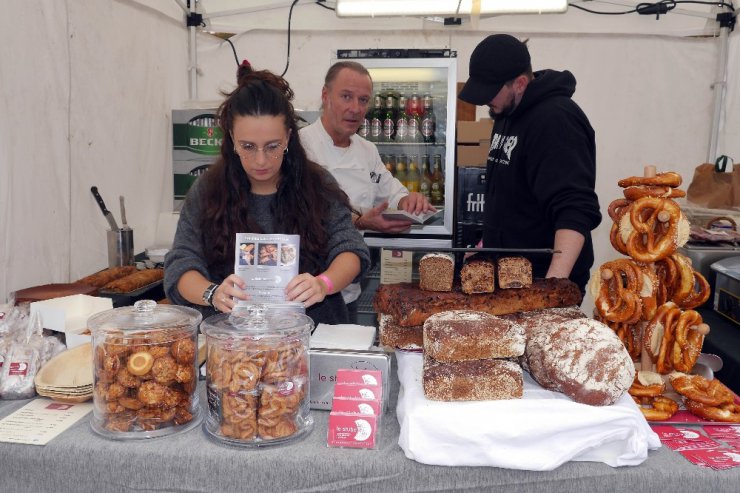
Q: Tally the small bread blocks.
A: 3